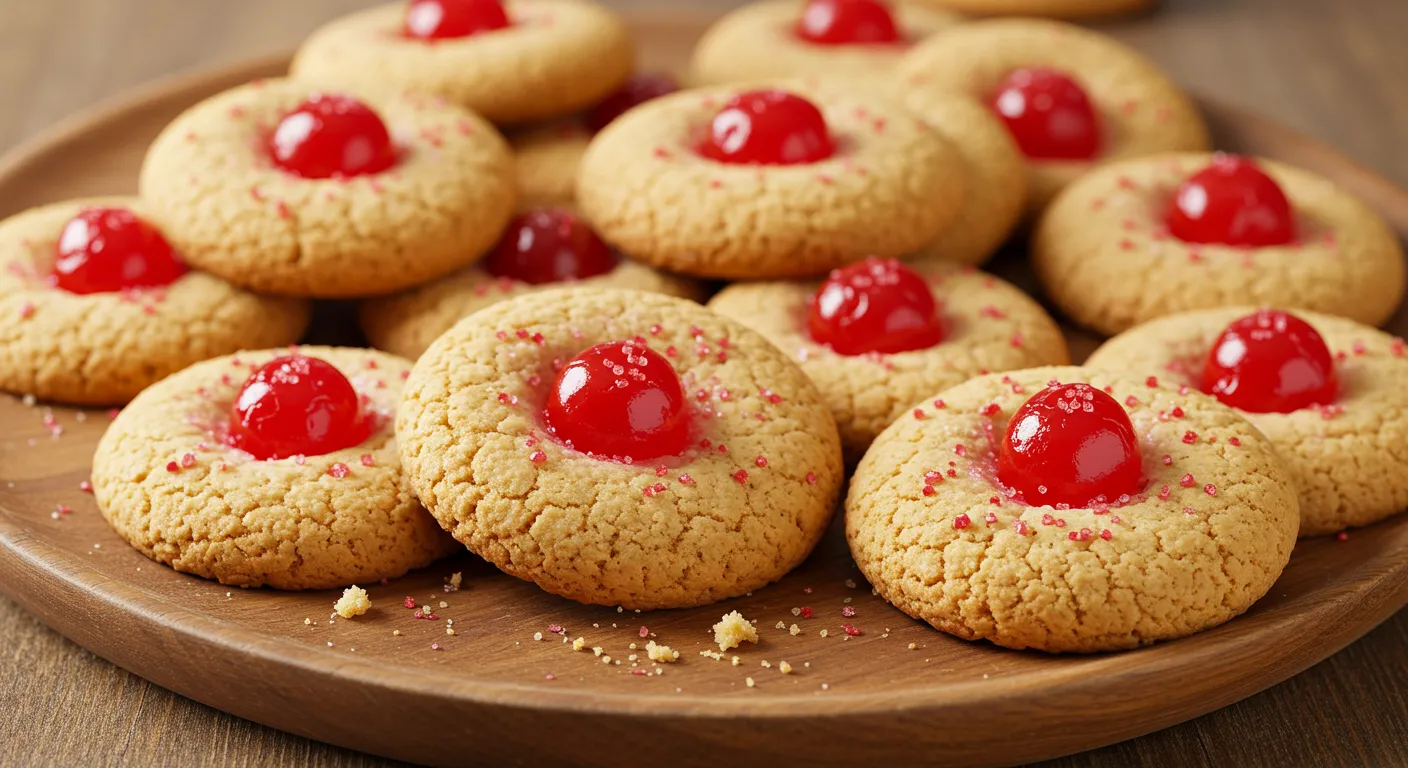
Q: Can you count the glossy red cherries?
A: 14